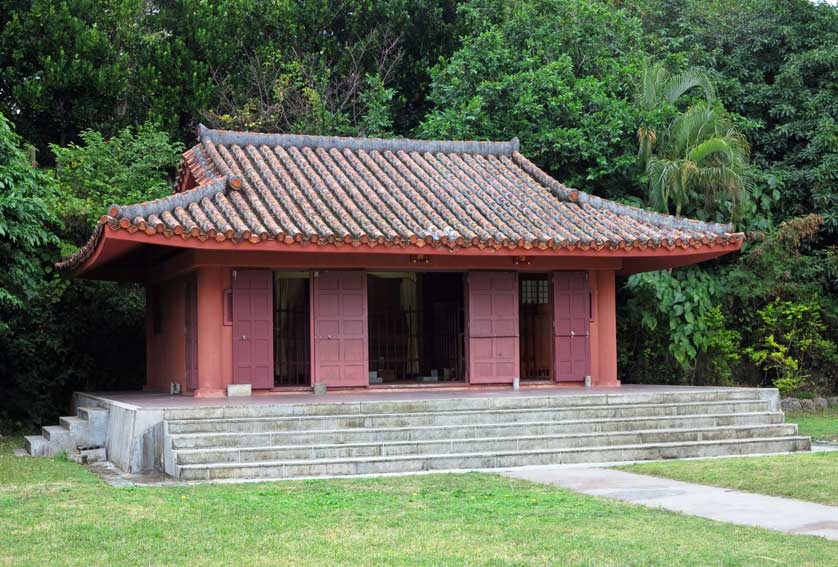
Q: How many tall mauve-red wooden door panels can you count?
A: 4